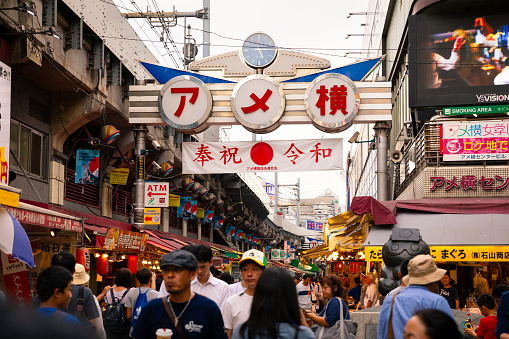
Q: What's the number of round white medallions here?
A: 3